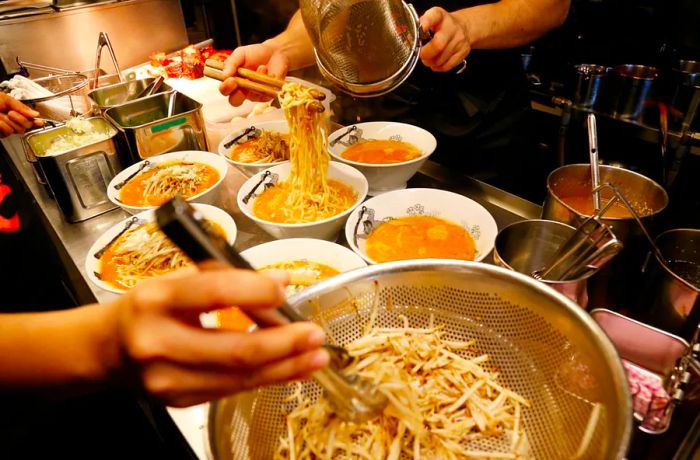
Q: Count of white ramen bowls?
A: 7